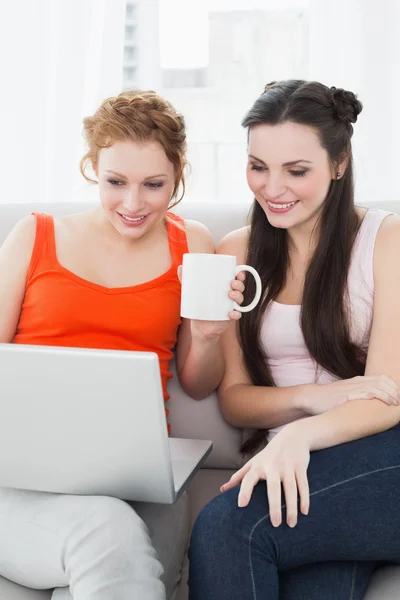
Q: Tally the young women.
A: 2